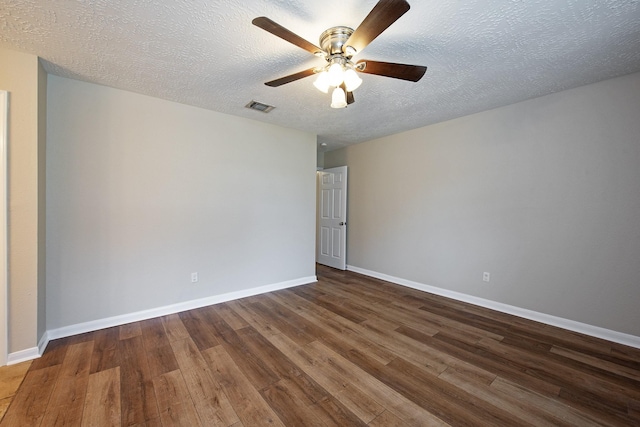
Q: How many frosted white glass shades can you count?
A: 4